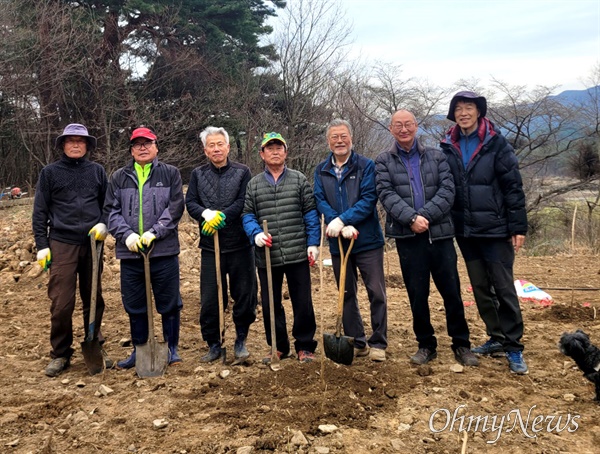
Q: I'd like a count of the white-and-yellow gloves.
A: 6